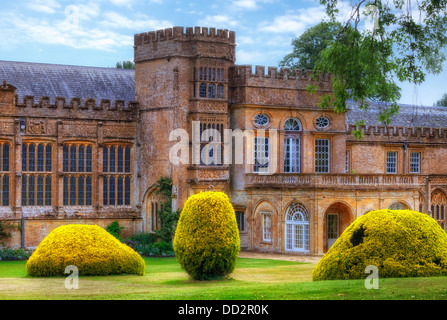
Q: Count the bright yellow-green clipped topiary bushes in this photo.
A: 3